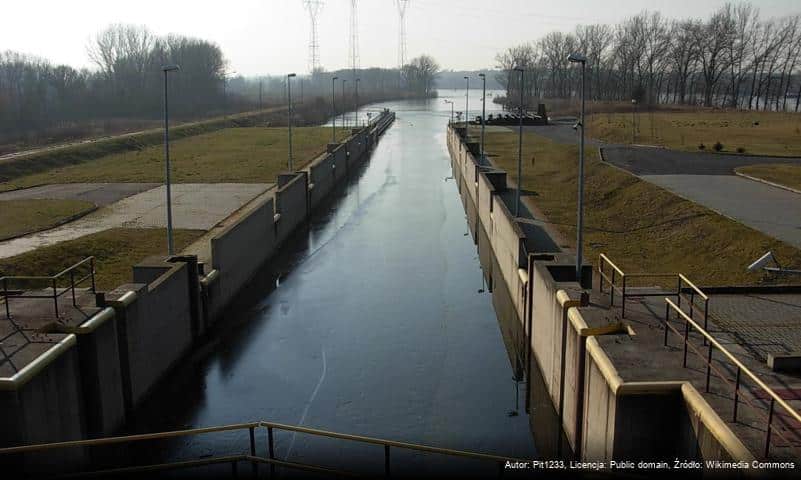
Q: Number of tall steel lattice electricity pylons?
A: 3